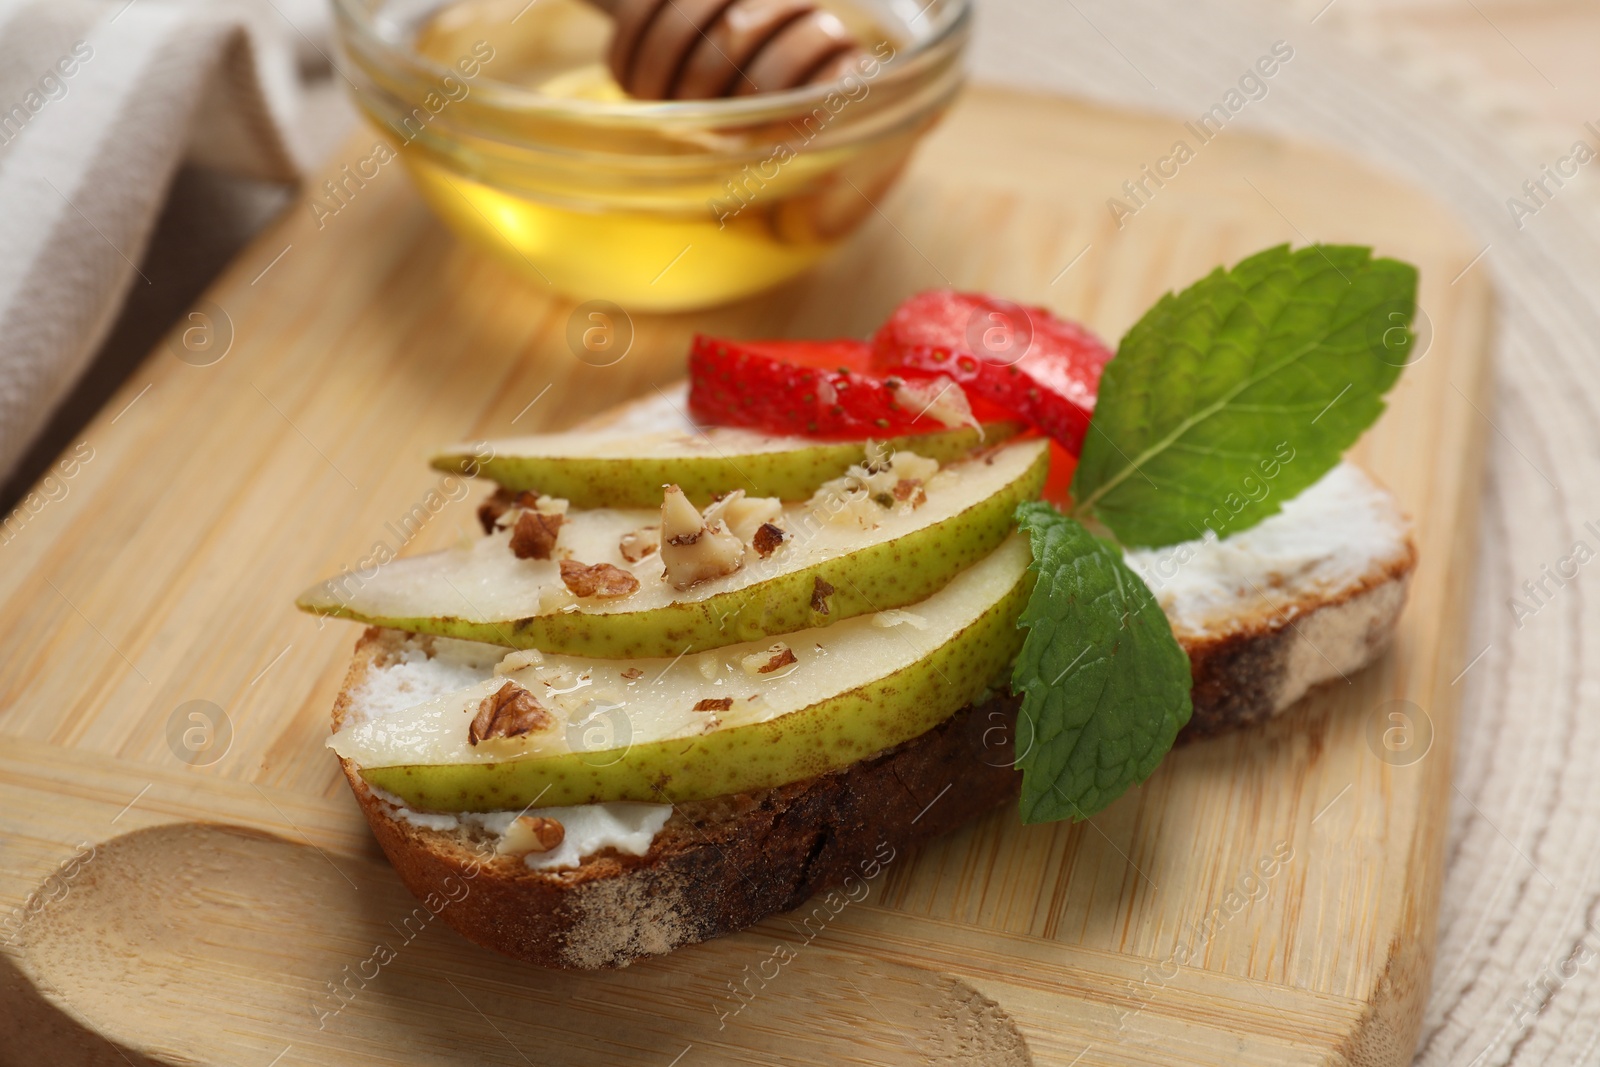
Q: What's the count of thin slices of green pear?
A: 3